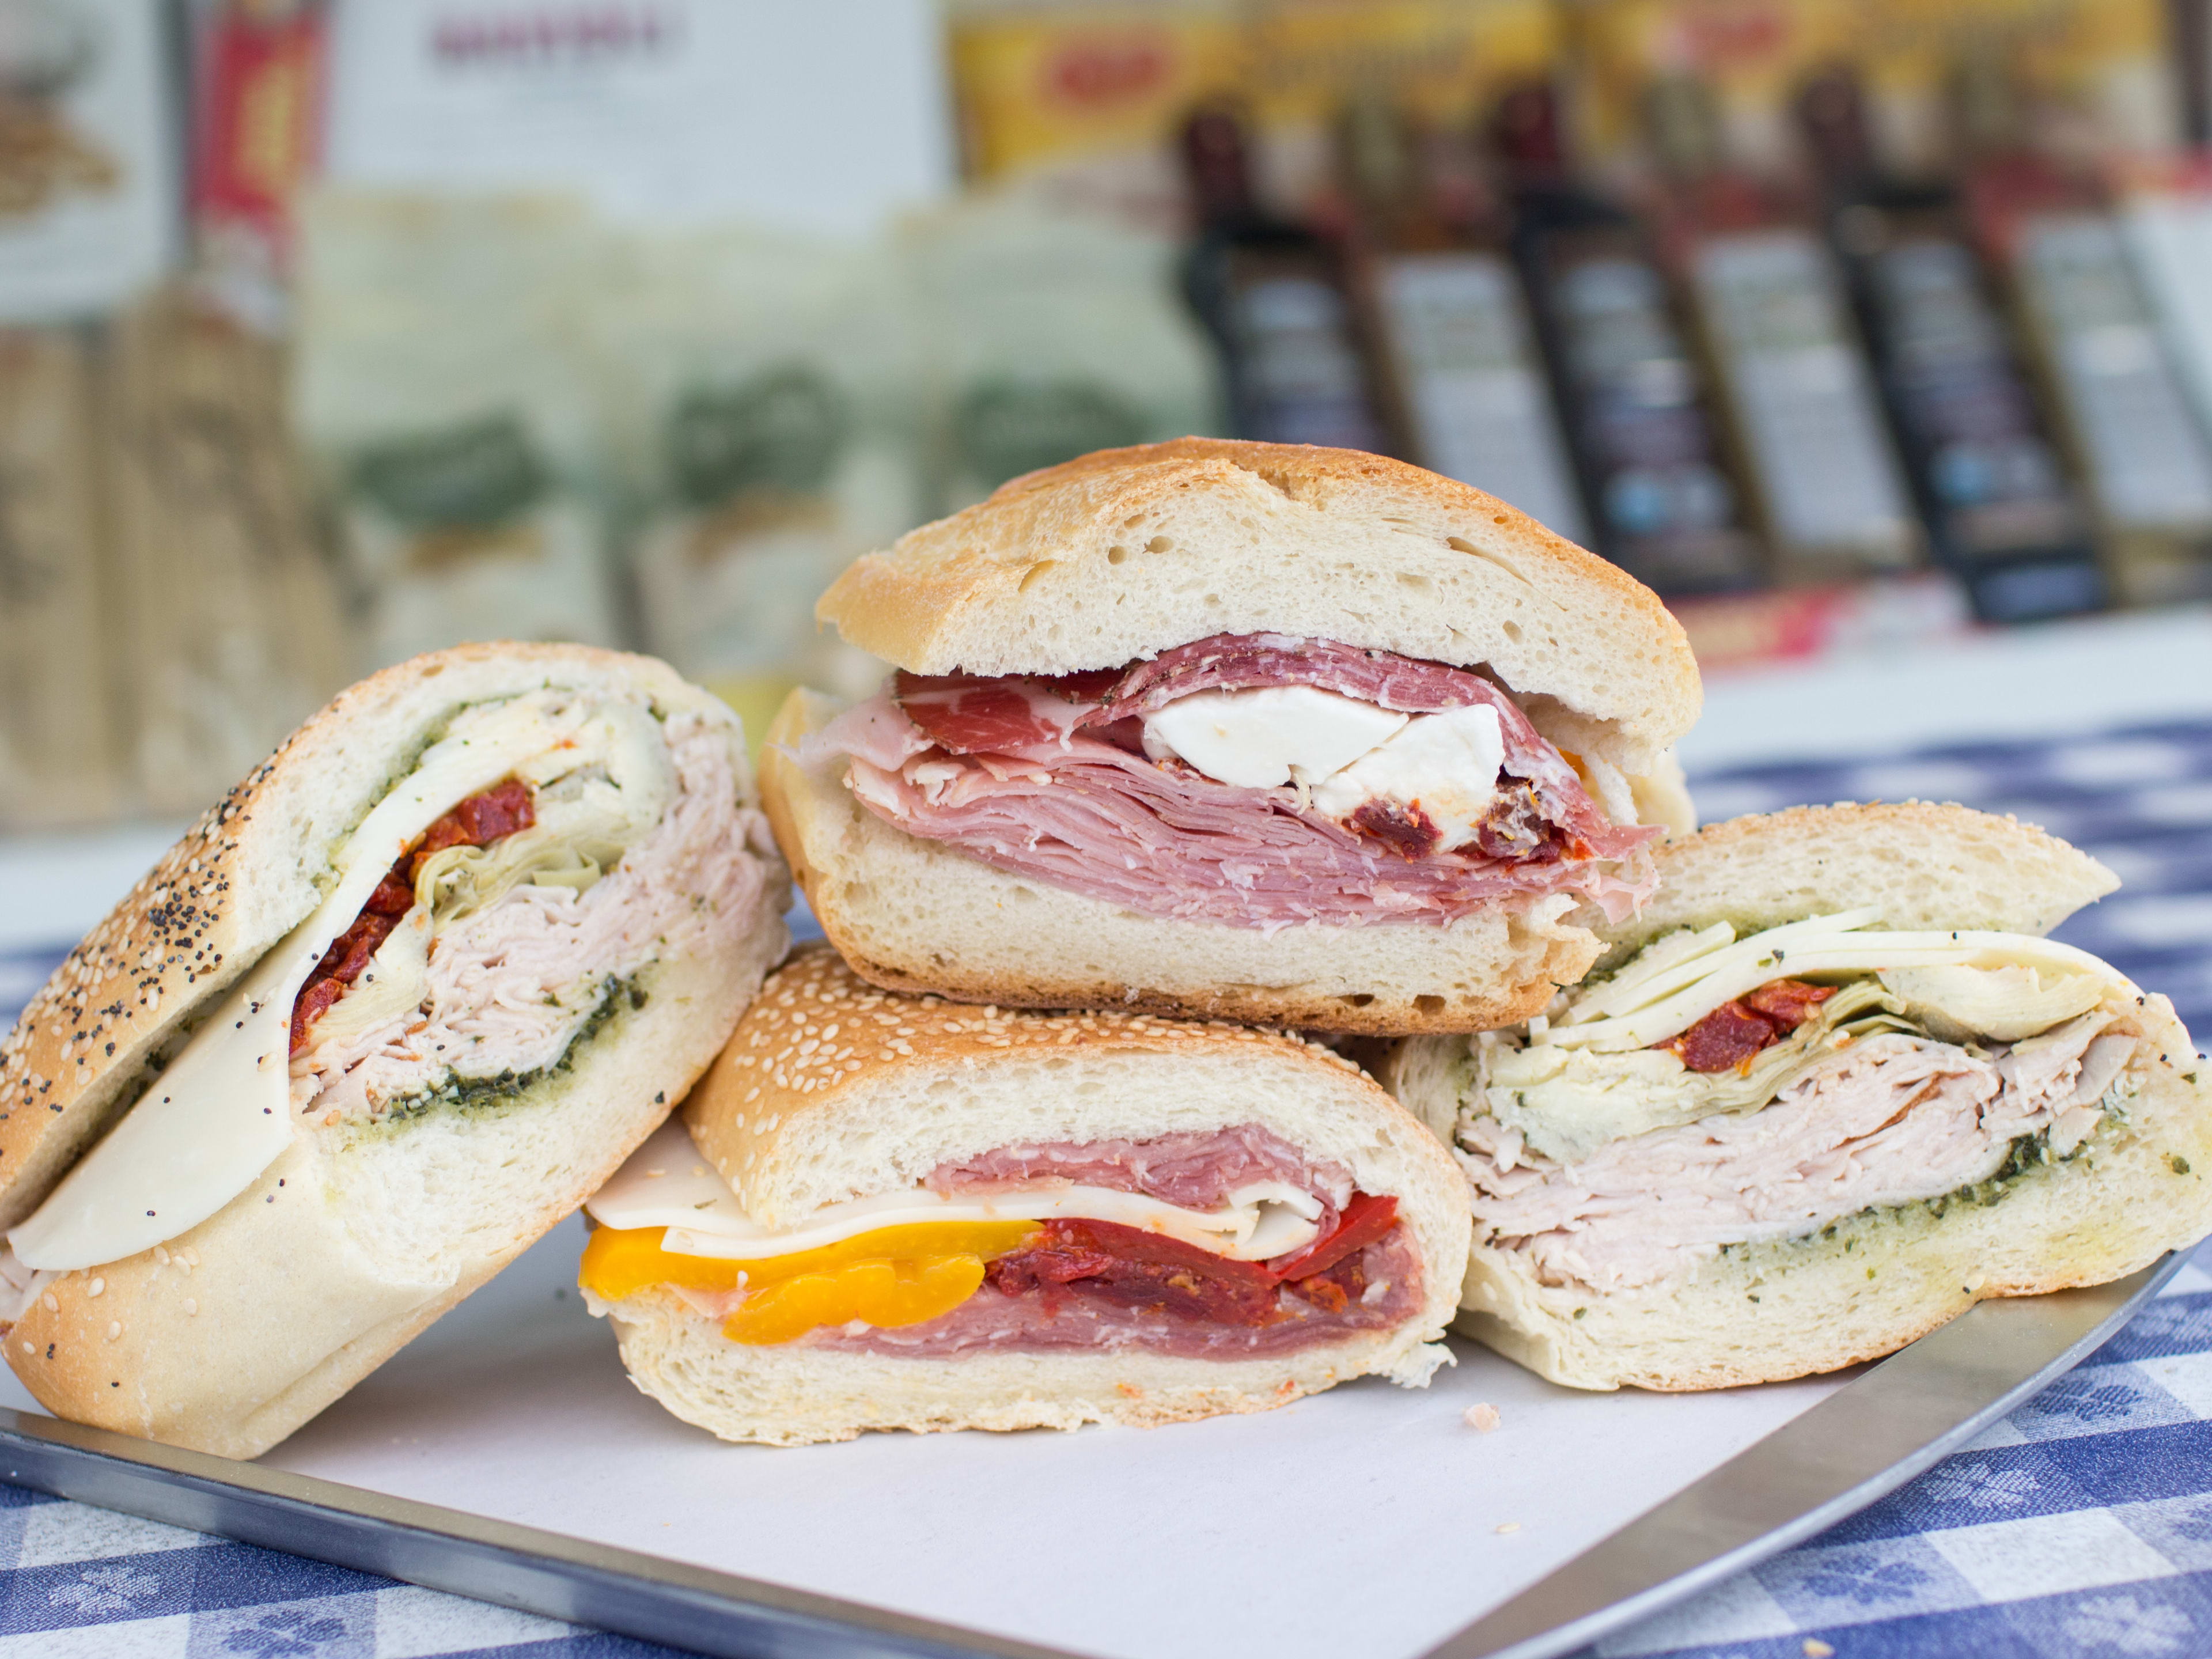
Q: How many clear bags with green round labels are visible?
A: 3